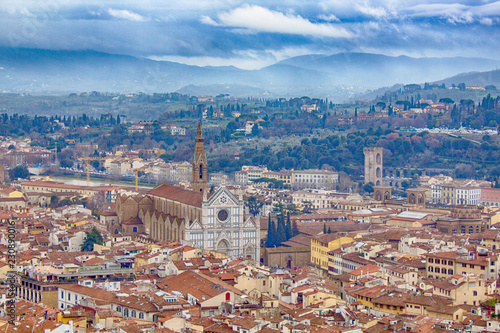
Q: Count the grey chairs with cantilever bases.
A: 0